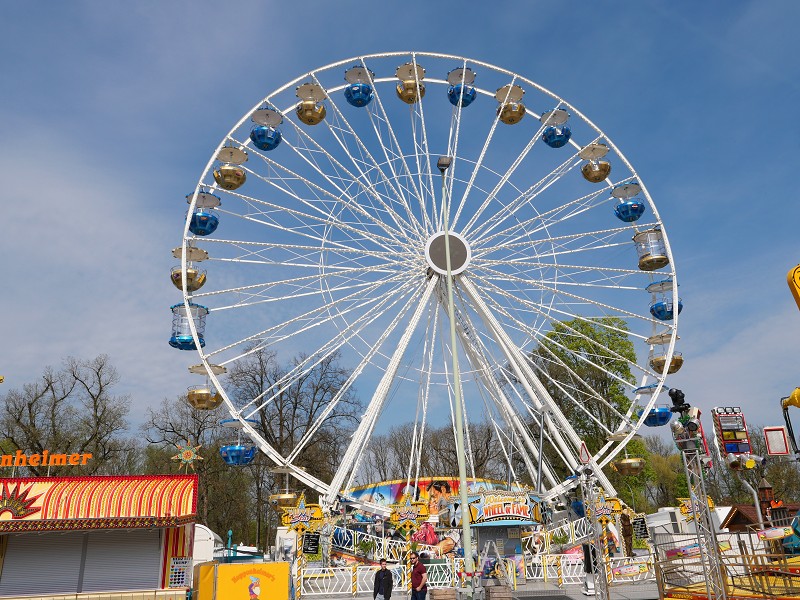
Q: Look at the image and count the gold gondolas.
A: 11